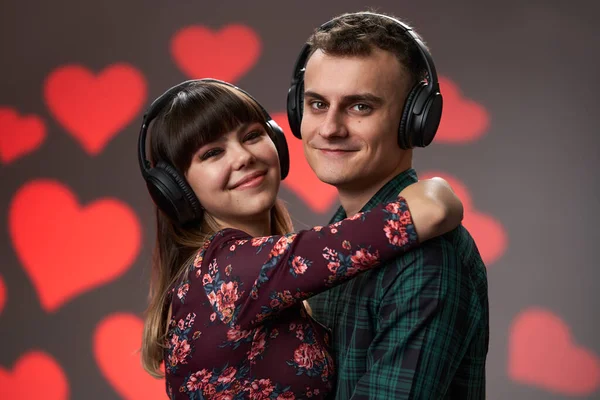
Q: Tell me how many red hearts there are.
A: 11